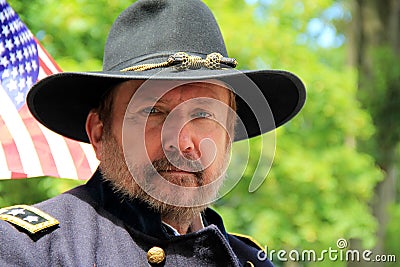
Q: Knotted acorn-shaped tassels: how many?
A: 2